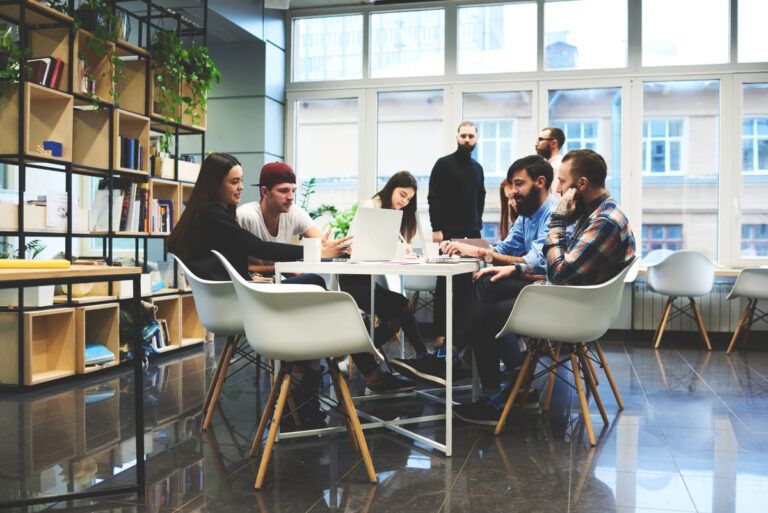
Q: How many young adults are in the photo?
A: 8